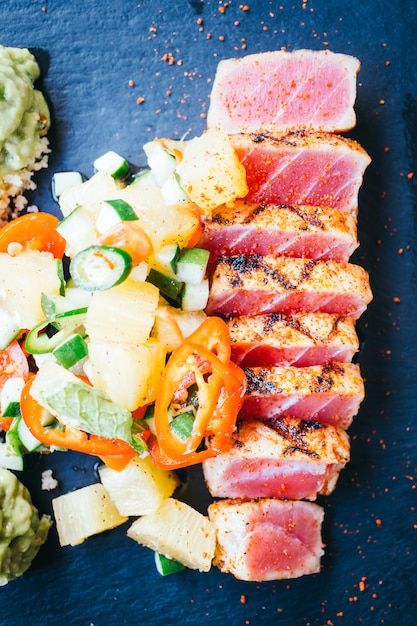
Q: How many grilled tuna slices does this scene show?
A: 8